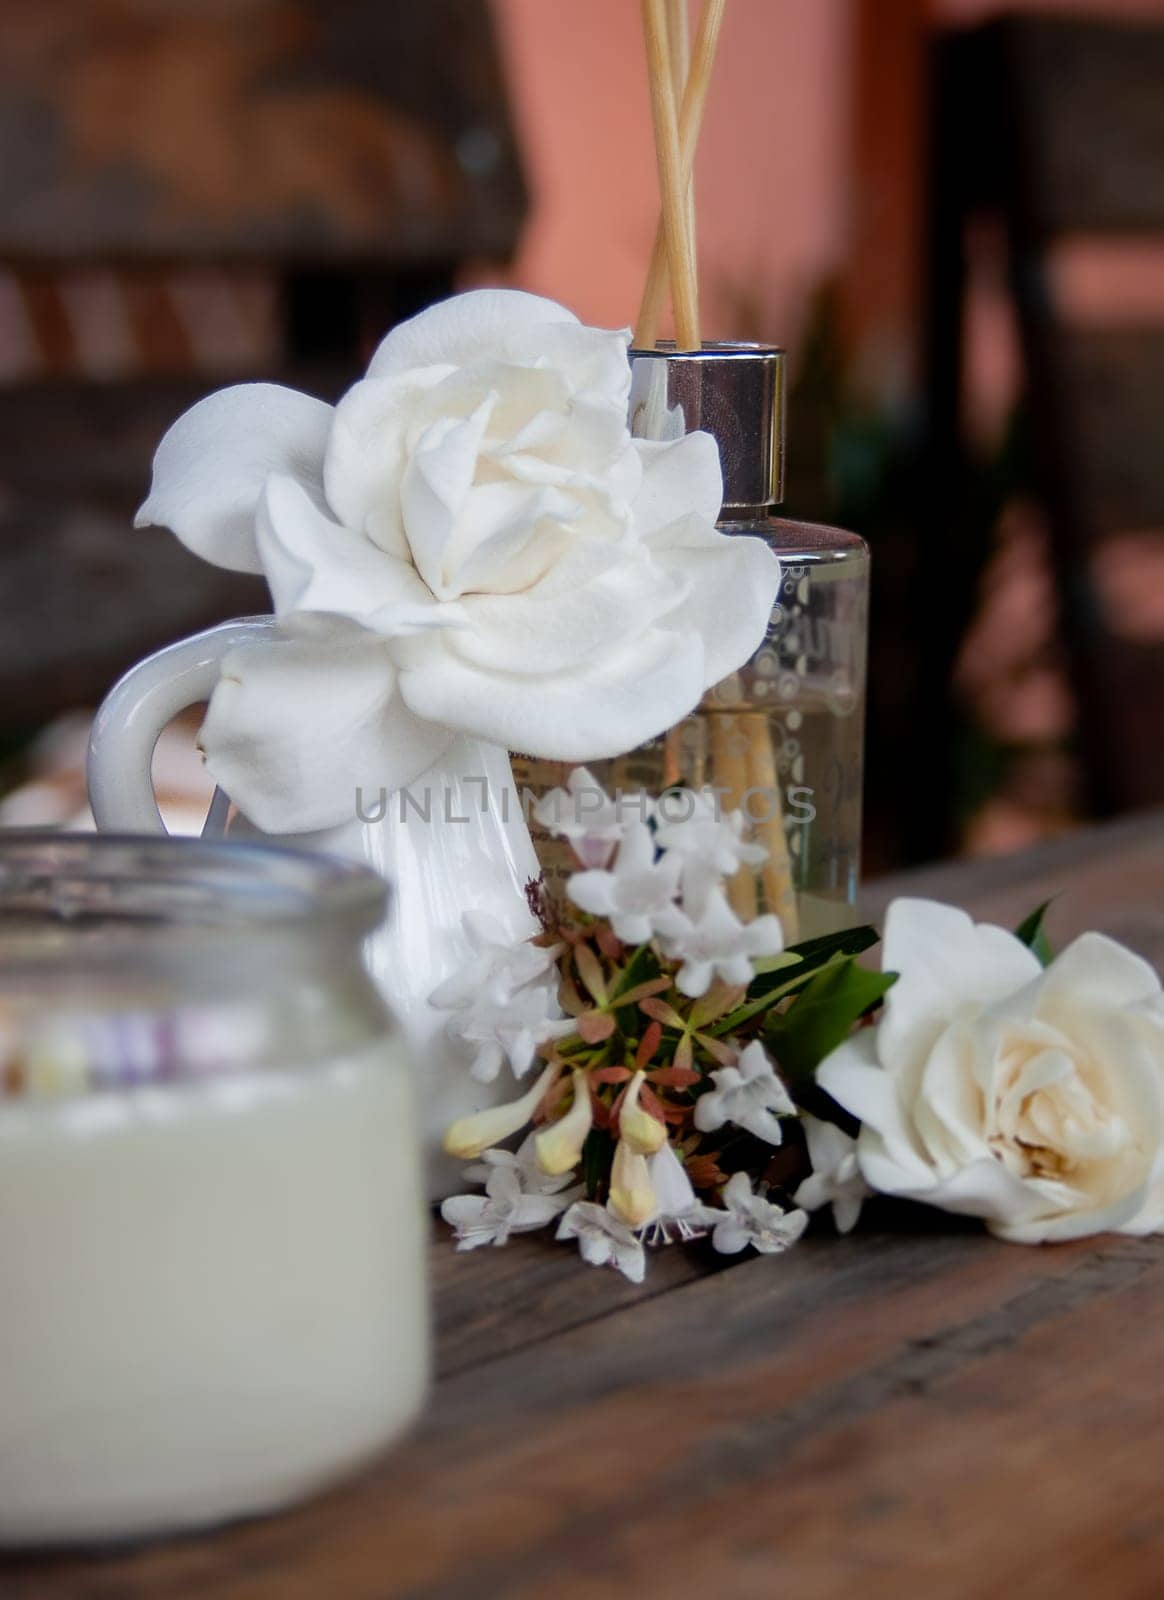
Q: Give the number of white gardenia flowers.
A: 2